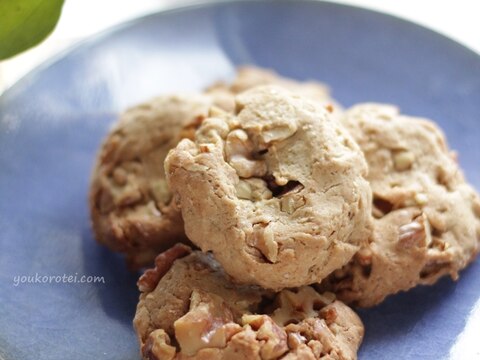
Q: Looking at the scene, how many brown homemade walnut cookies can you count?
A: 5